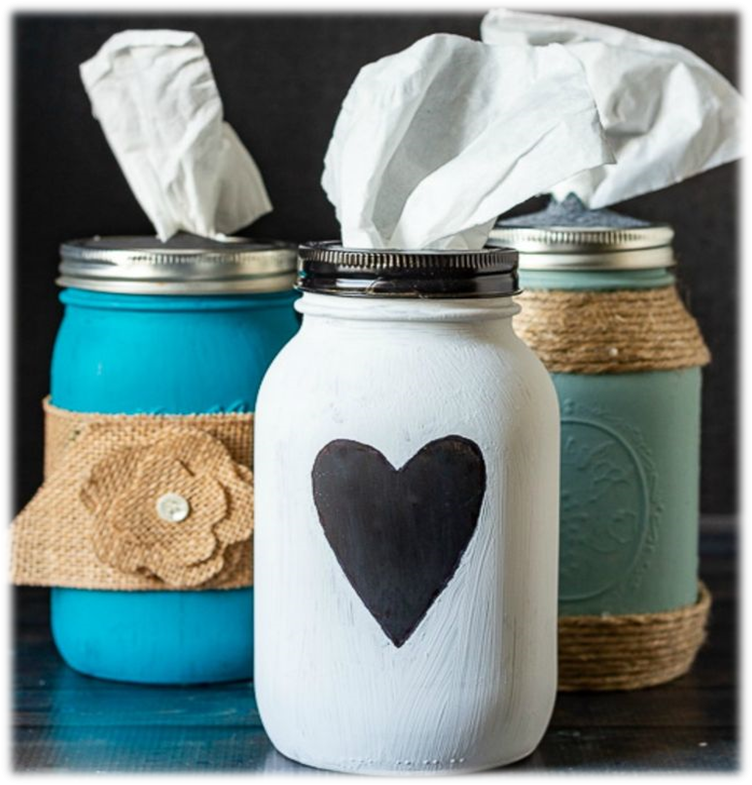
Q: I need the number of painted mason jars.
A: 3